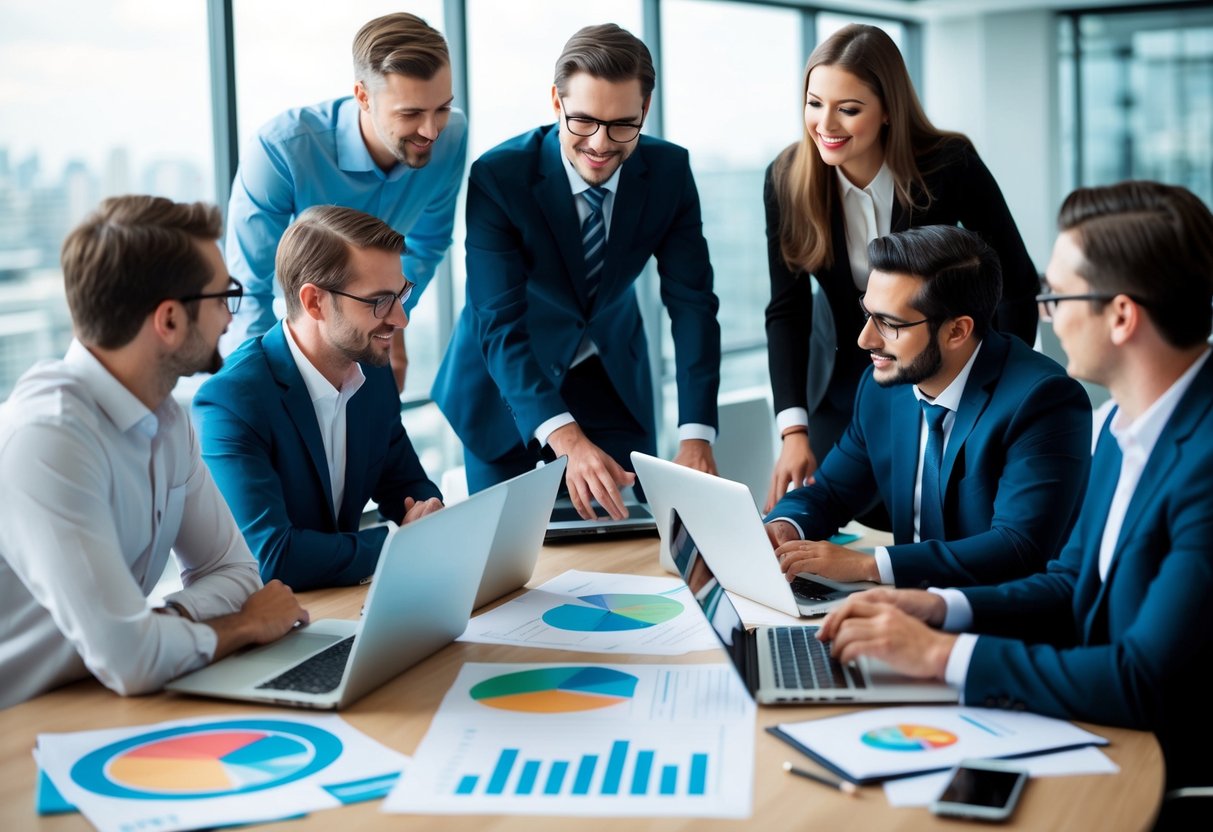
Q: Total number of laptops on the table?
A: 5